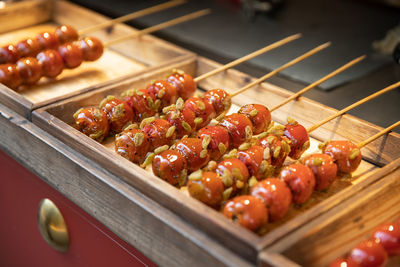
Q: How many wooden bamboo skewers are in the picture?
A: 7